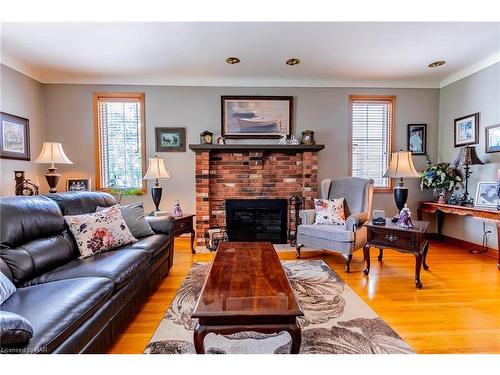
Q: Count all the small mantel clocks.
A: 2